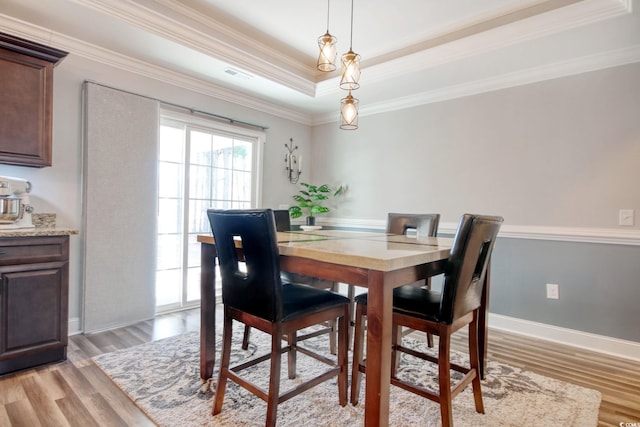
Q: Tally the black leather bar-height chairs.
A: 4